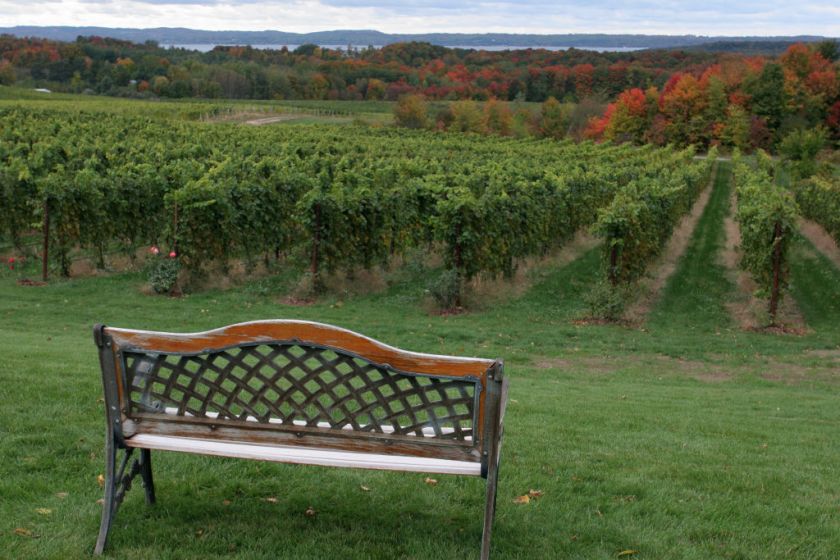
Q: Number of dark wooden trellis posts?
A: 6